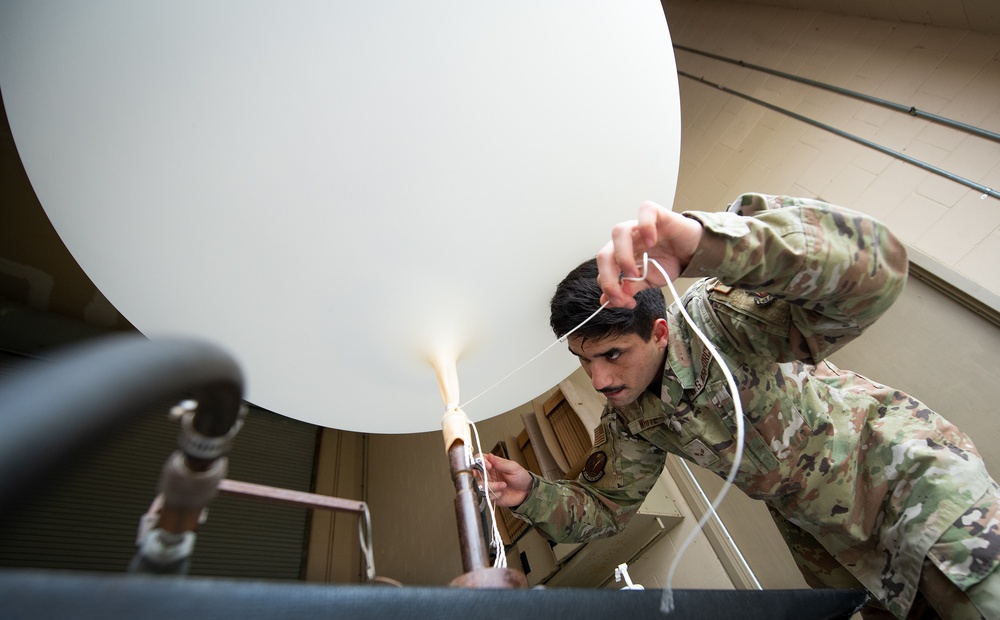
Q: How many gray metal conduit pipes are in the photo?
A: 2